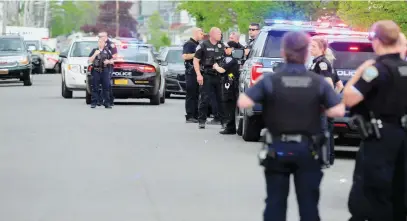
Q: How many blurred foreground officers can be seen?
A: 2